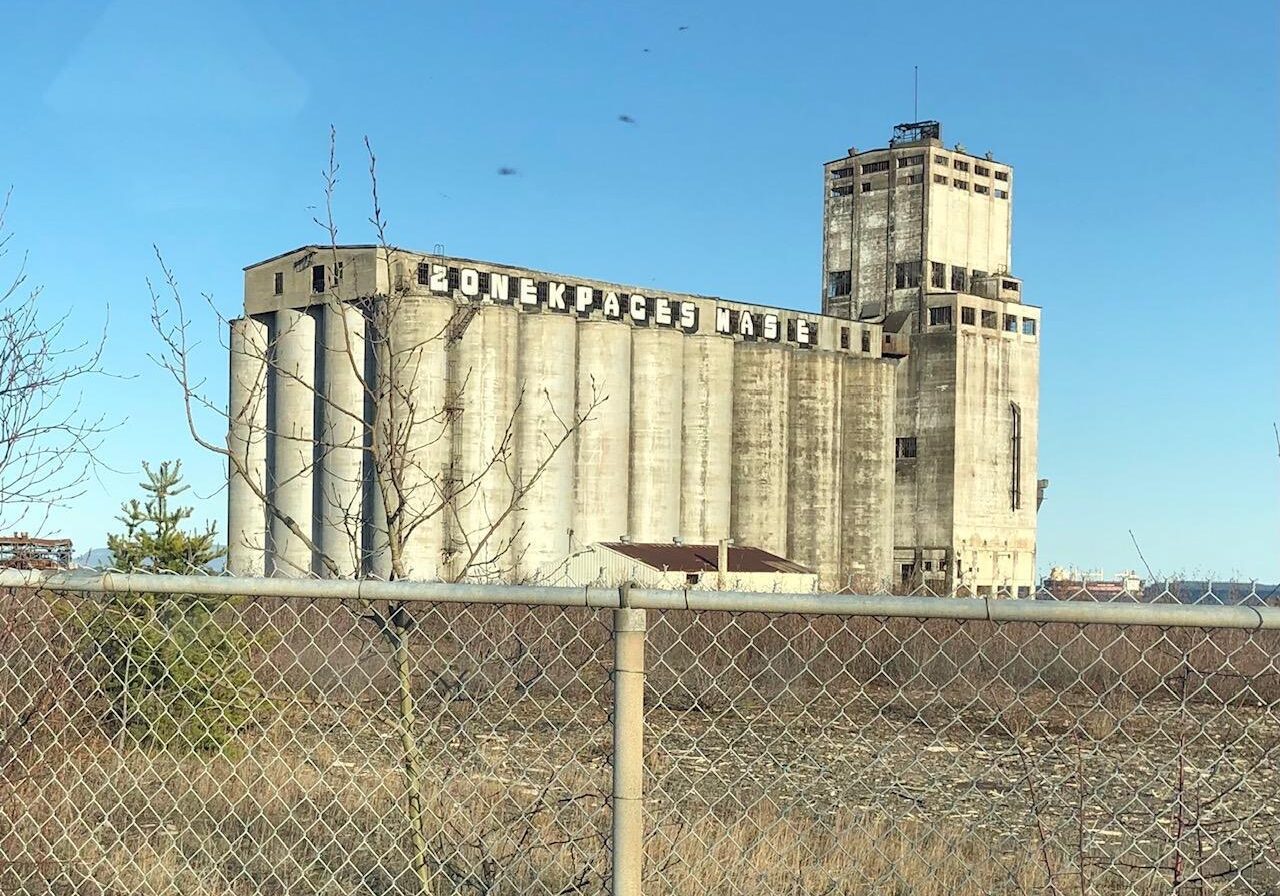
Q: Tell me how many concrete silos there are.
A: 12